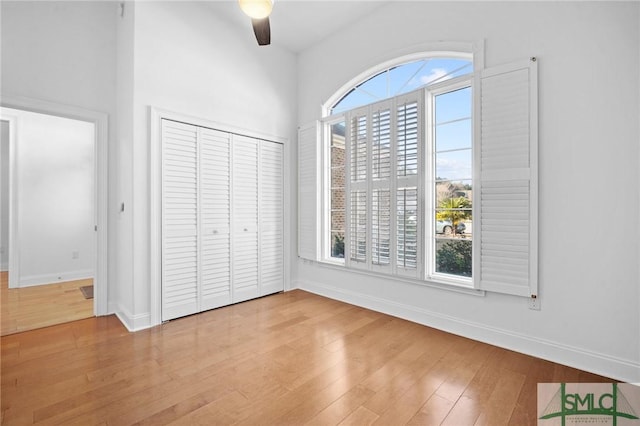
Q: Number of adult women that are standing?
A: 0